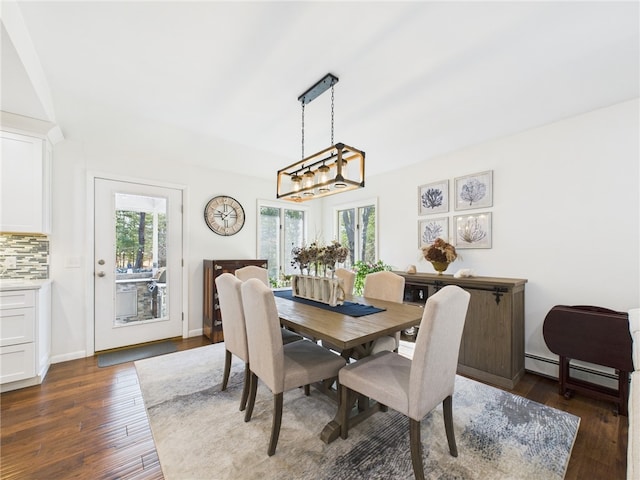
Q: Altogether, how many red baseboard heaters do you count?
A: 0